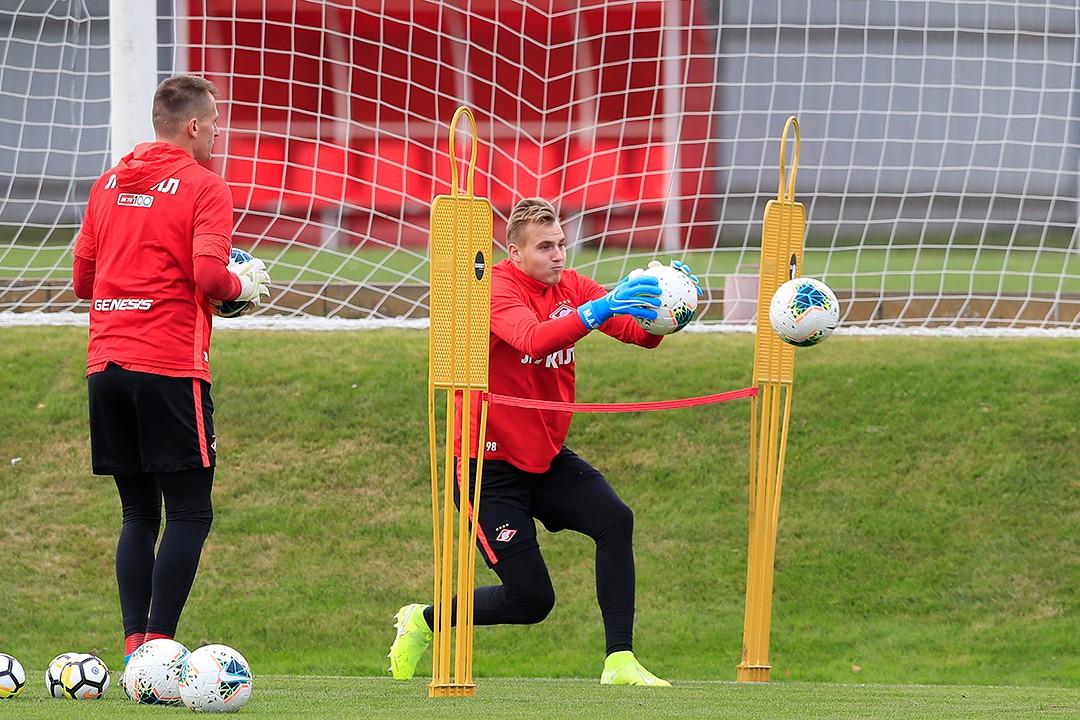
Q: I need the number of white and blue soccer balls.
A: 5